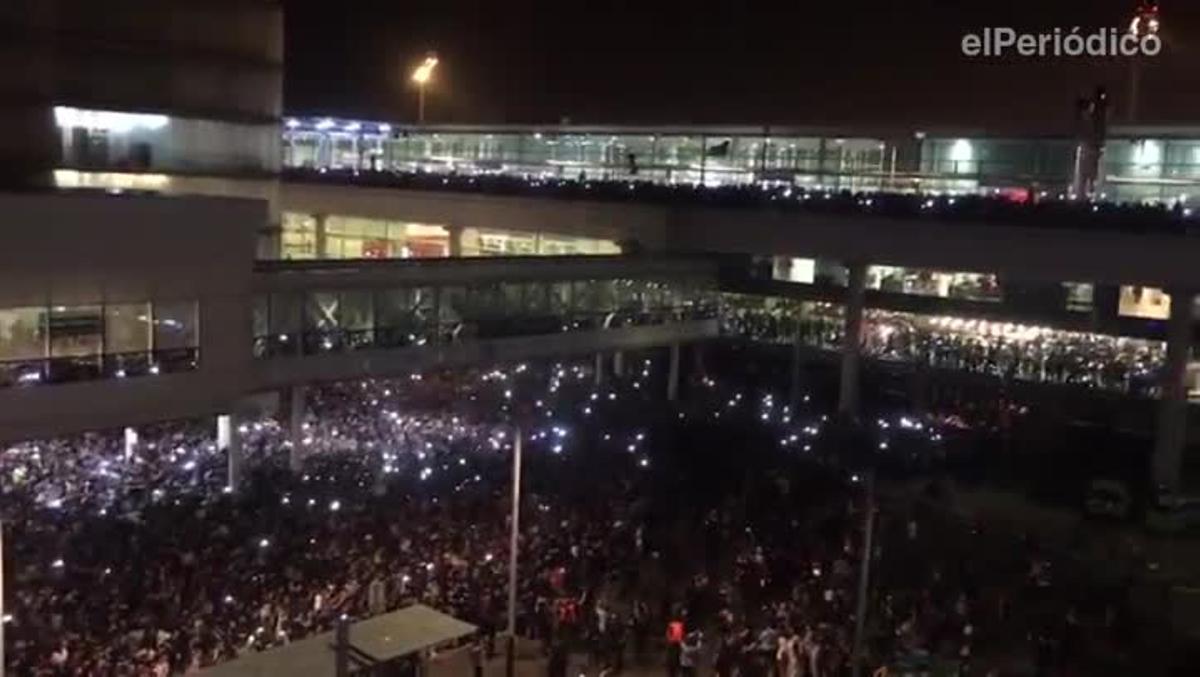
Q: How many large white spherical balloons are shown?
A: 0